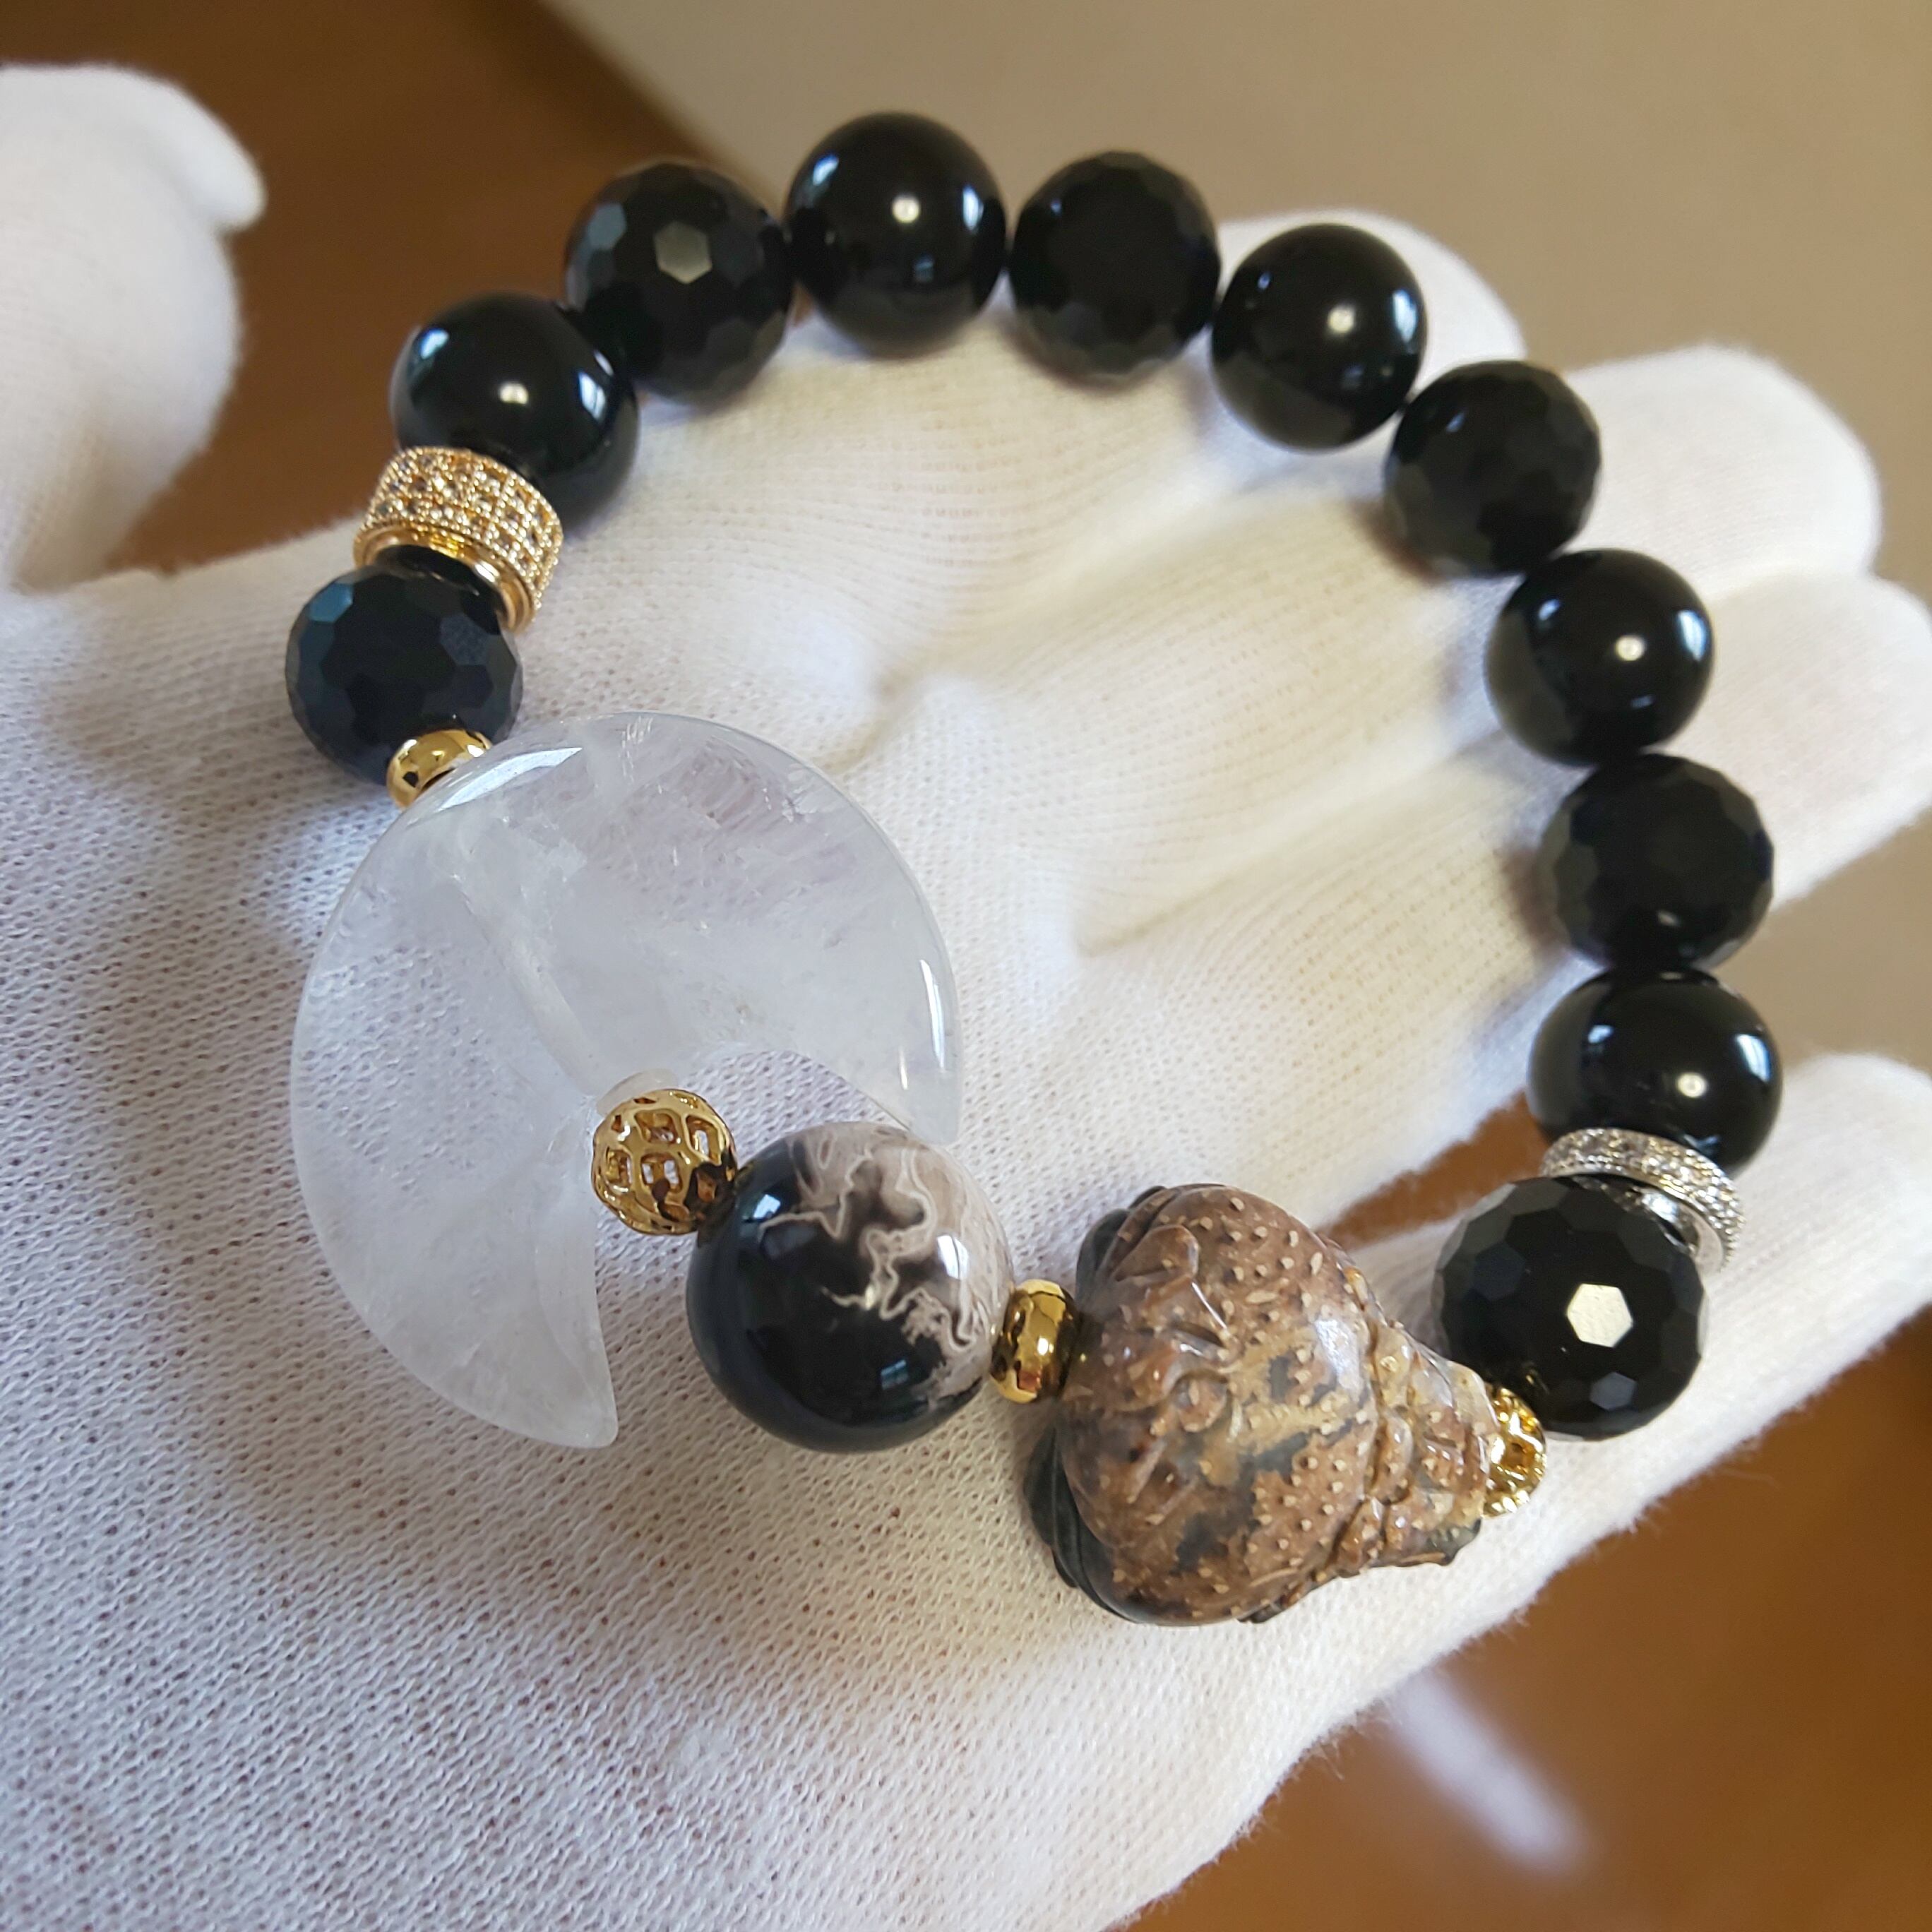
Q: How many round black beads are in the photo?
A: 11